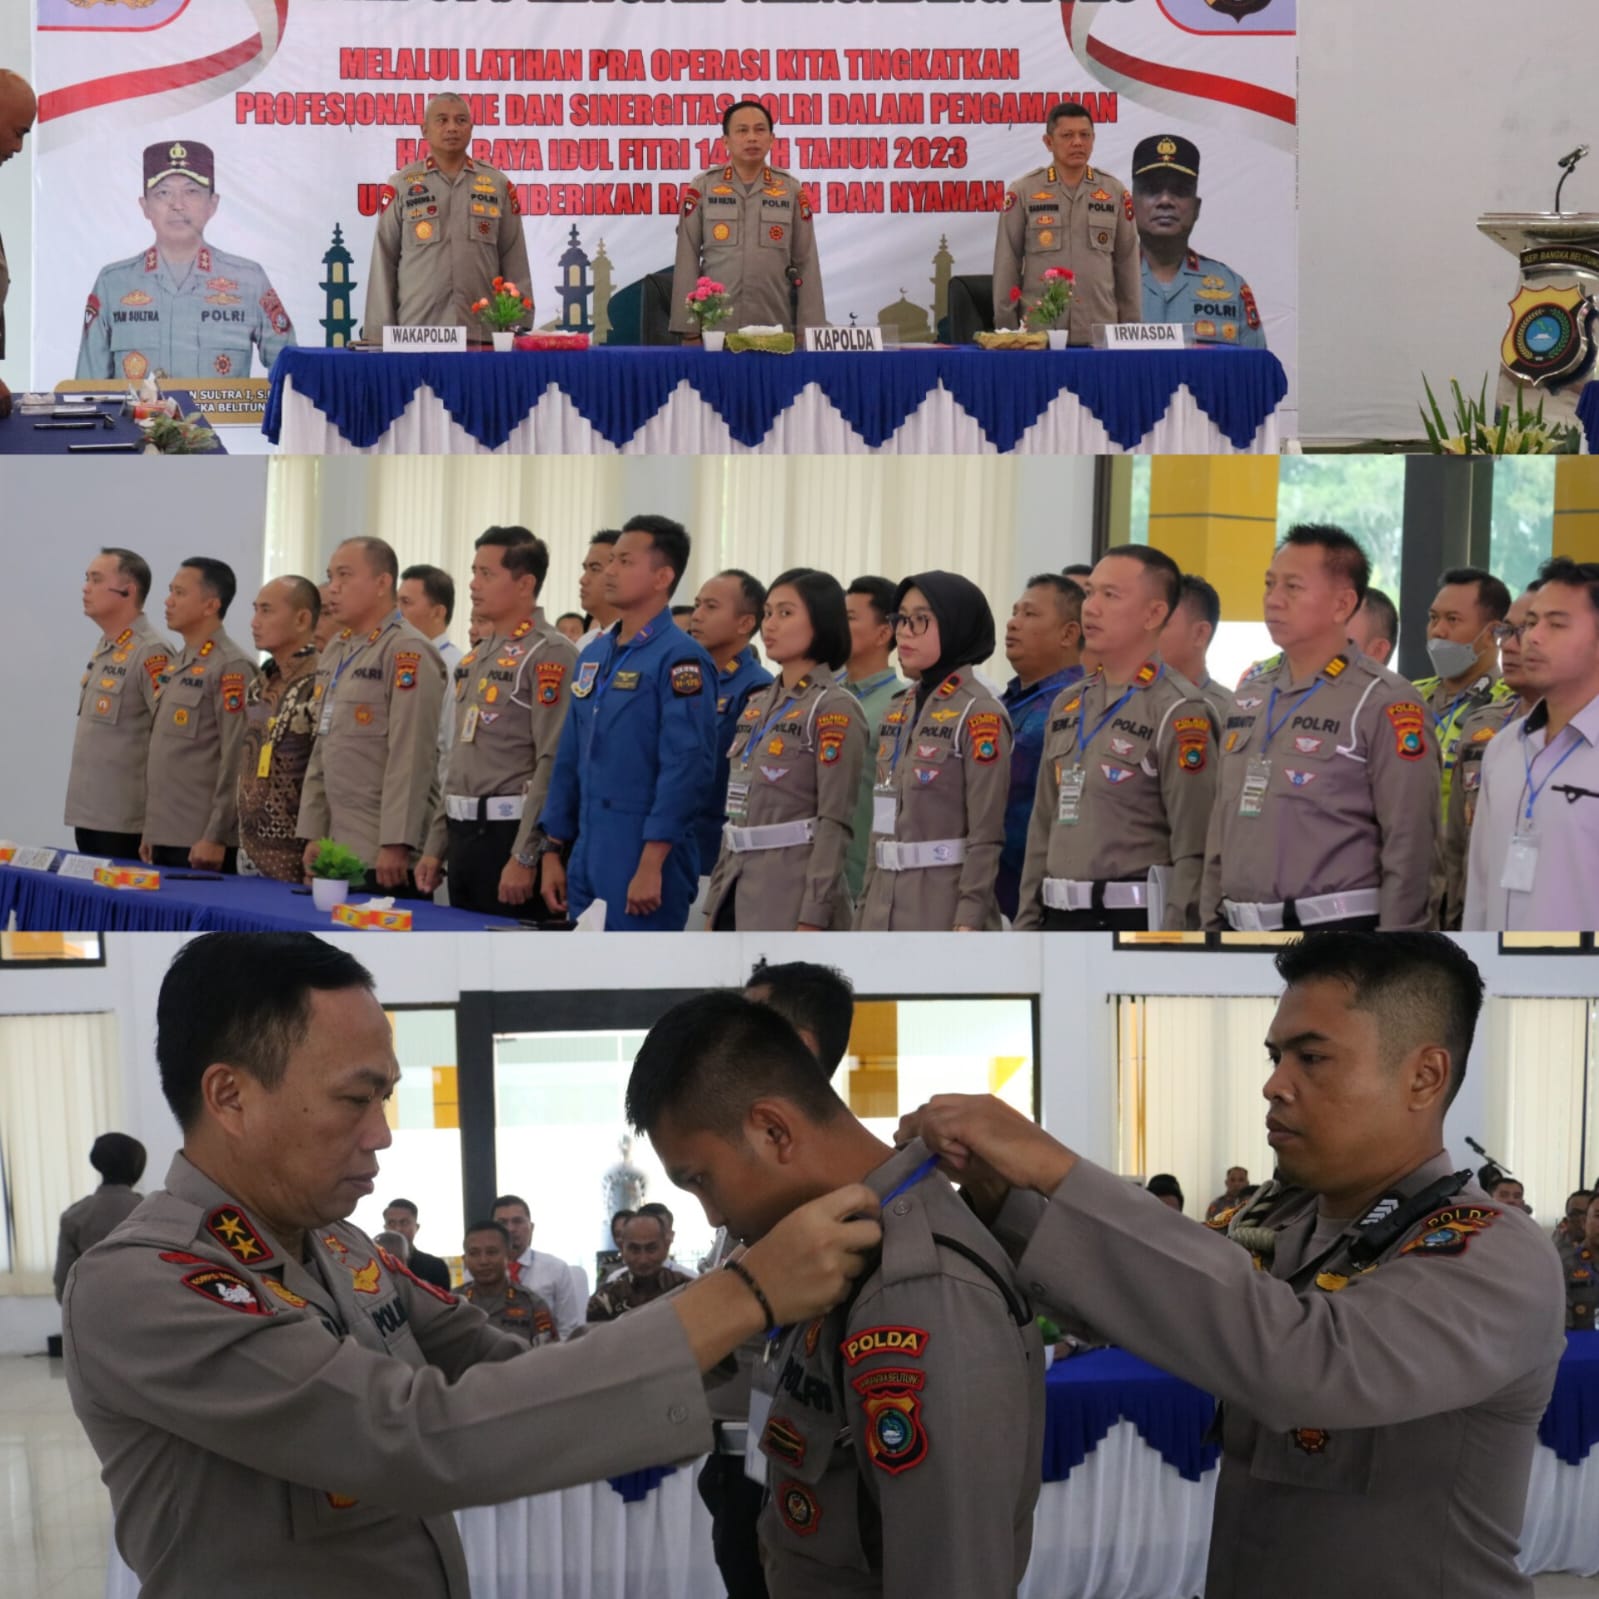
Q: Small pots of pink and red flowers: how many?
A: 3